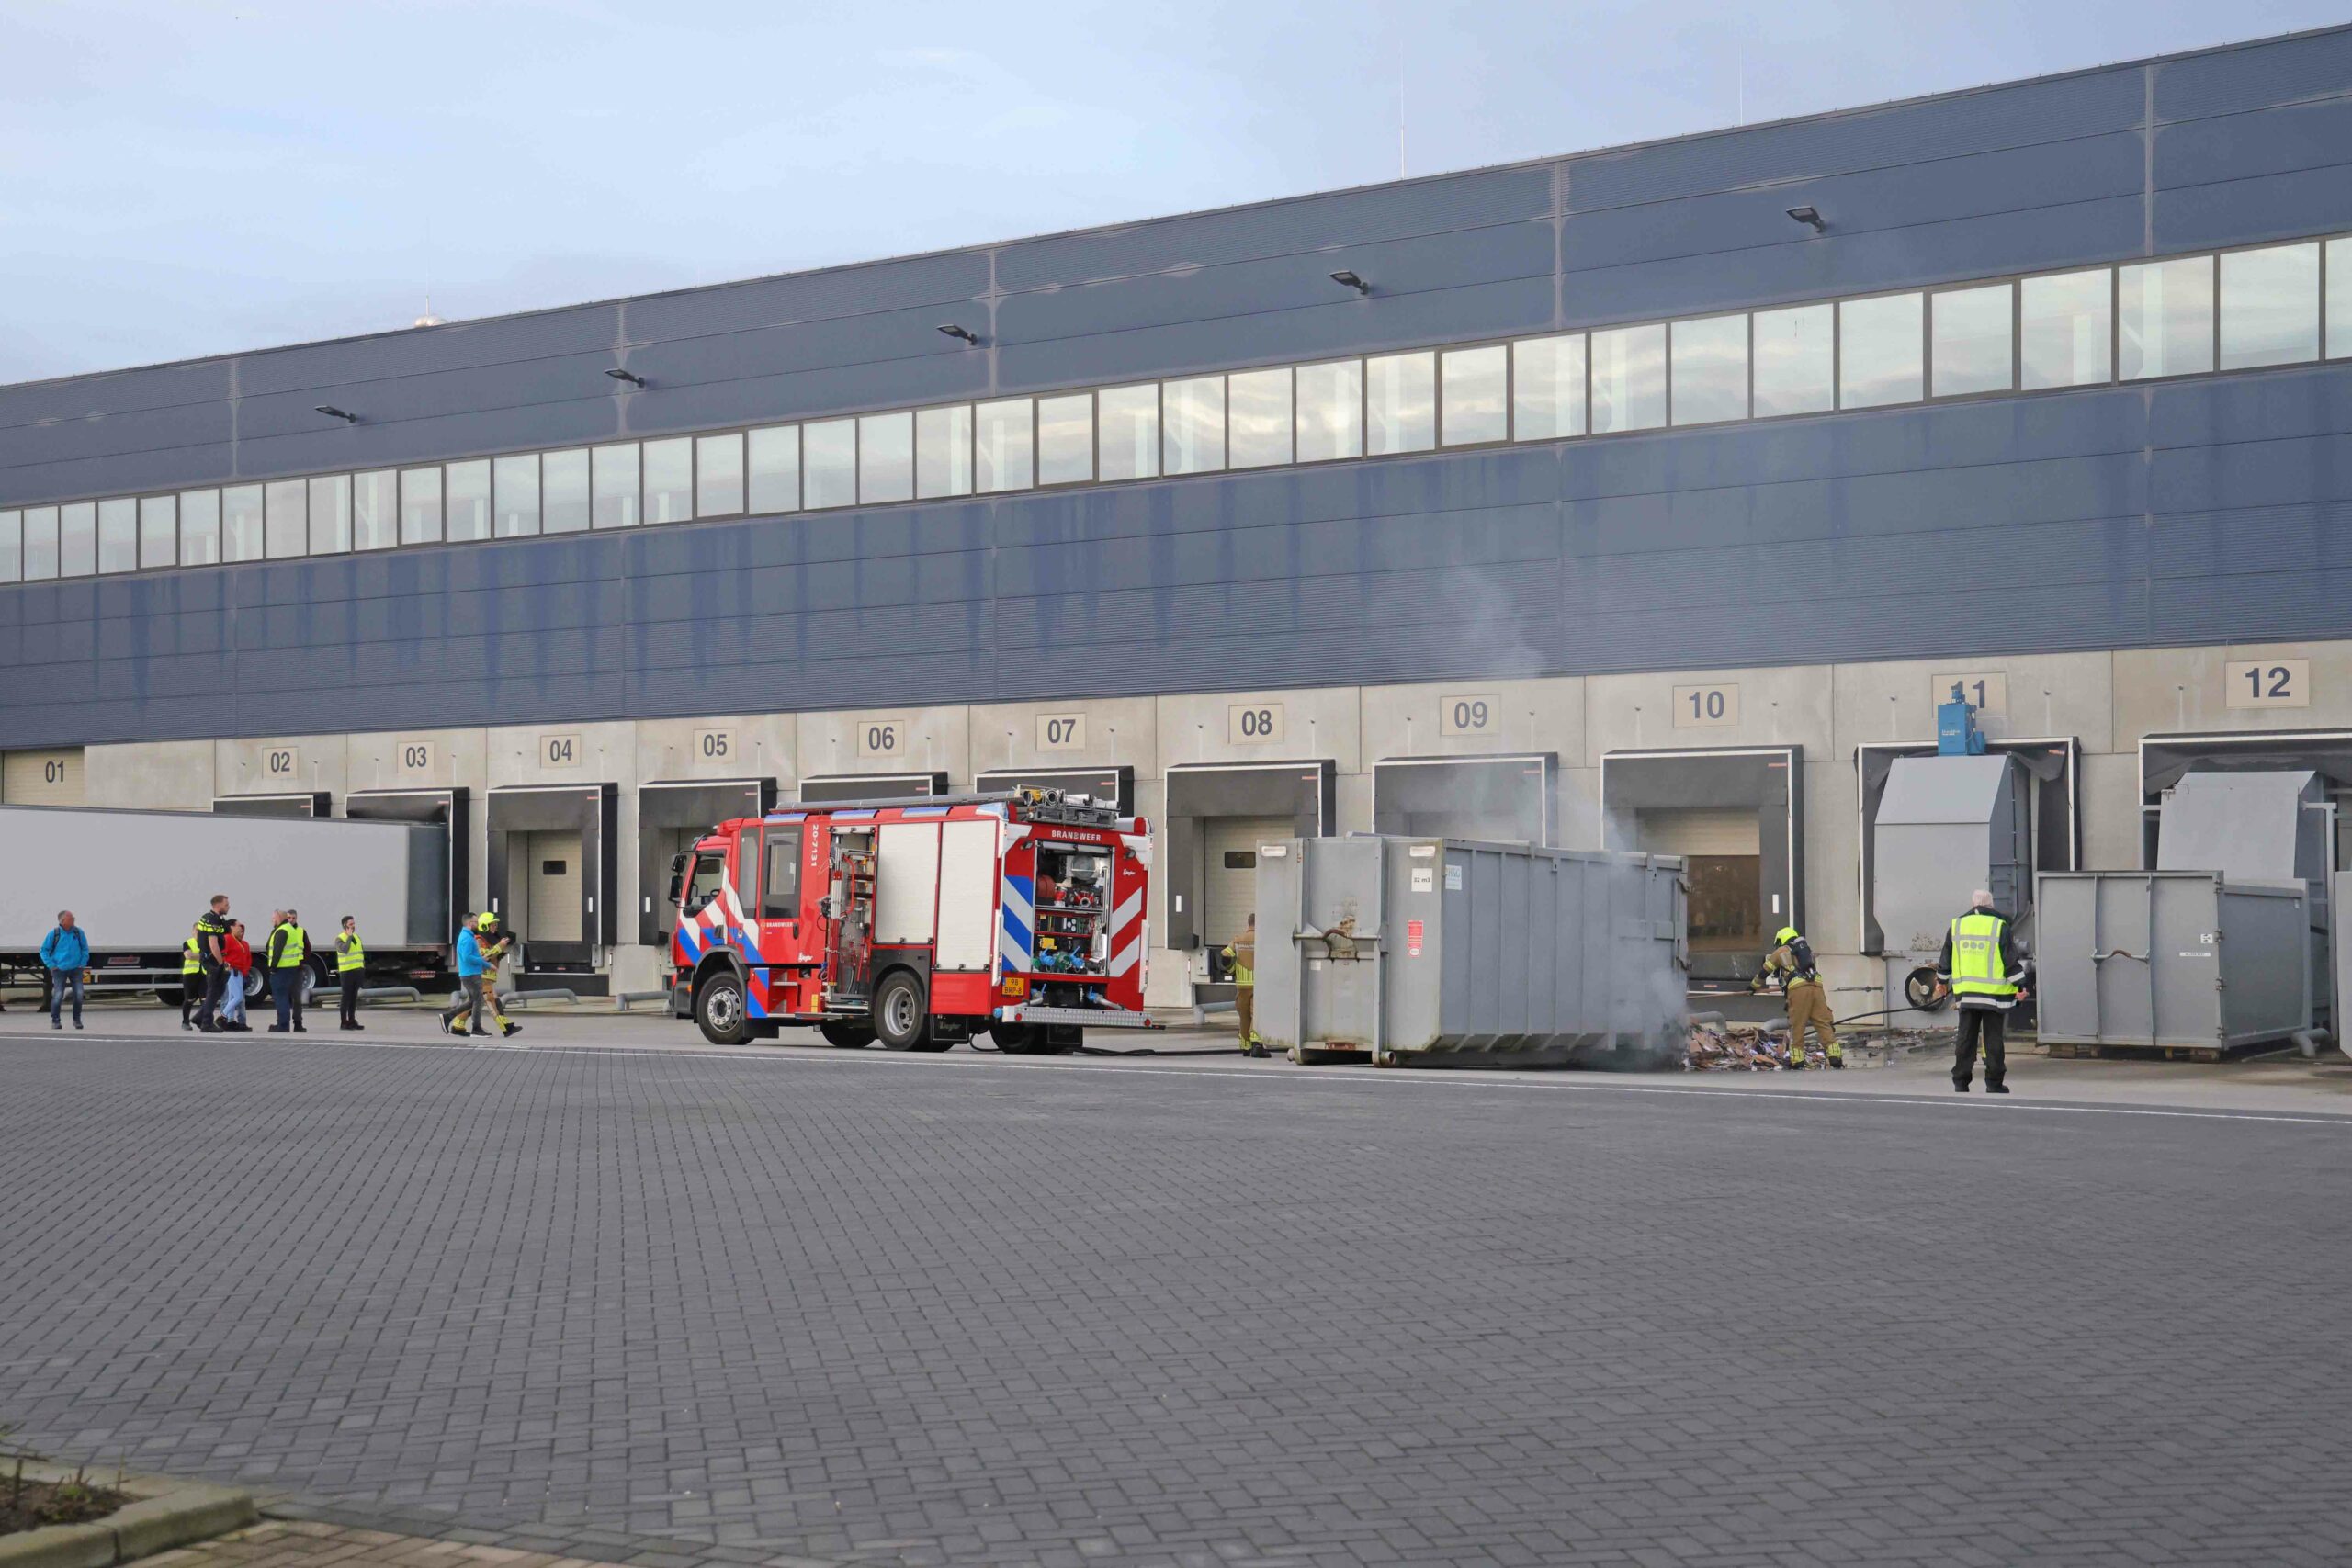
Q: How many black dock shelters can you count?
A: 11